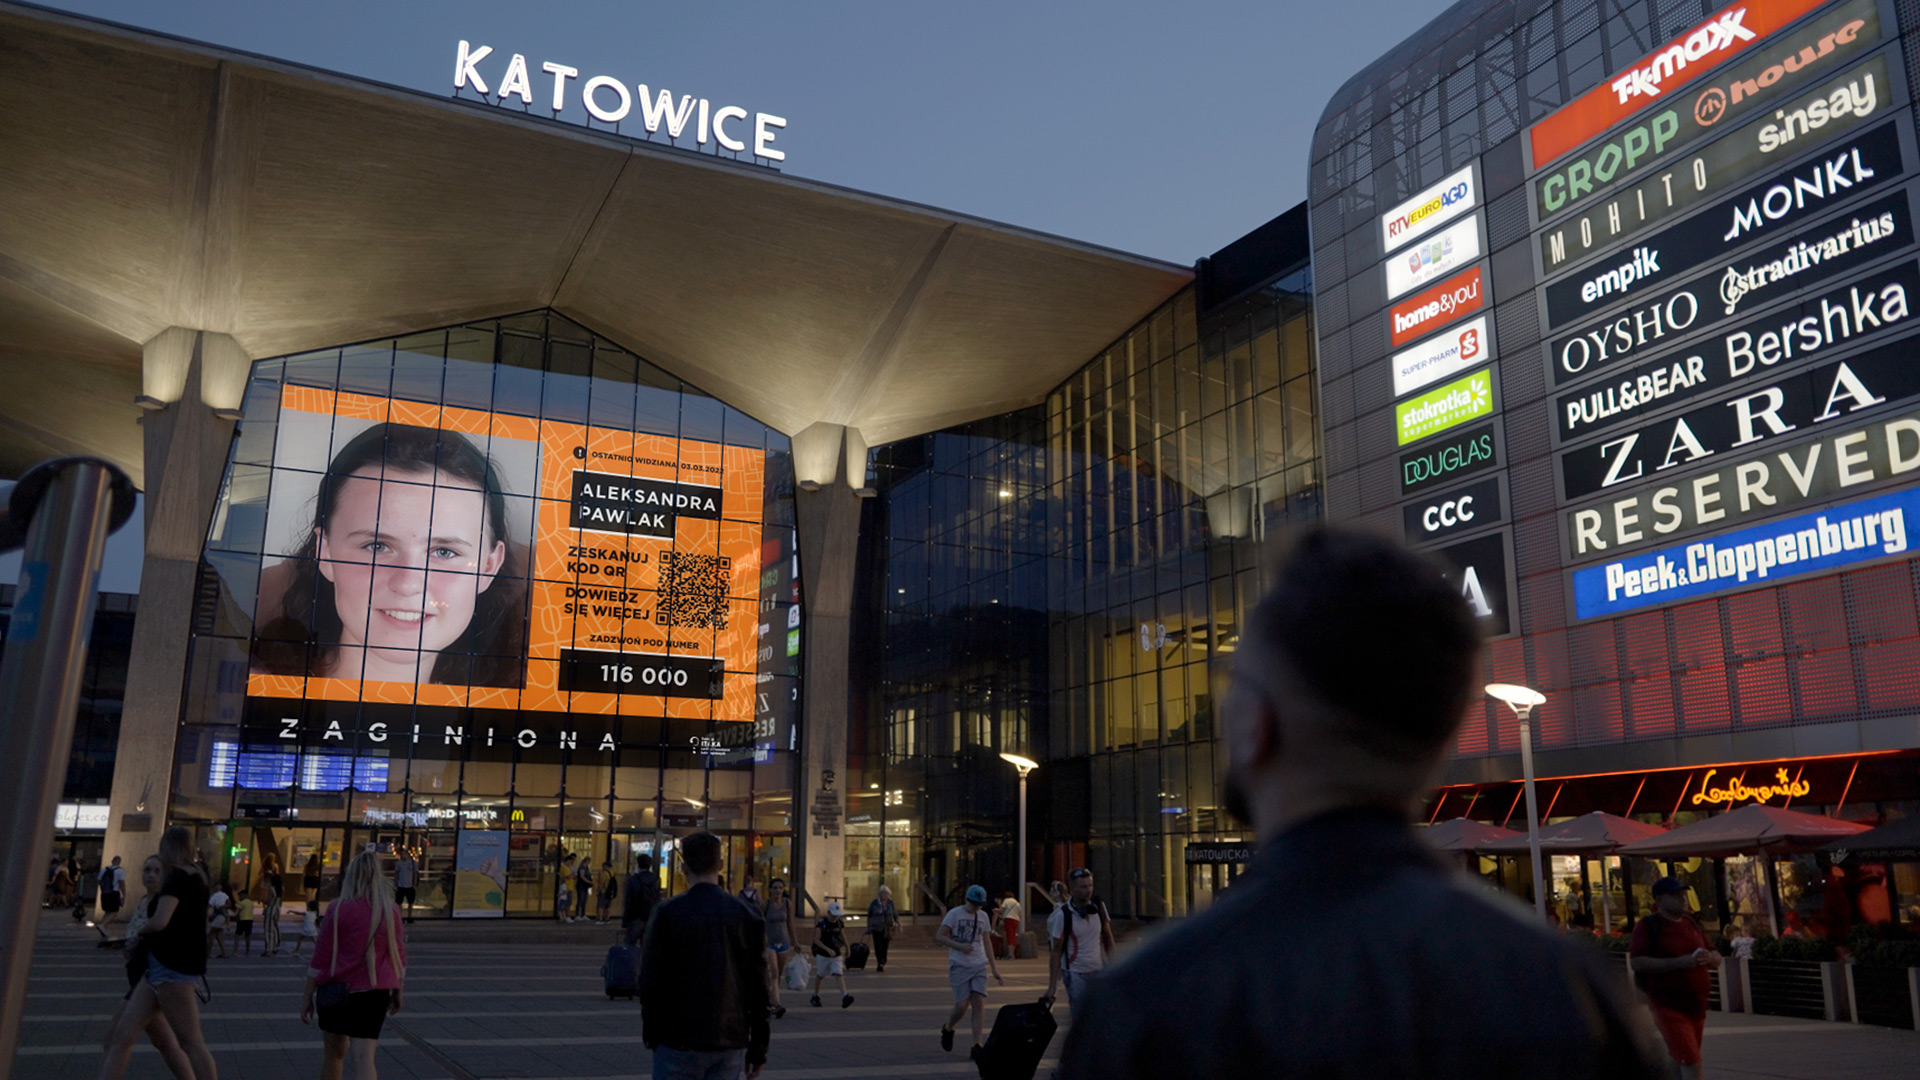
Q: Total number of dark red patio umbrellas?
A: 3